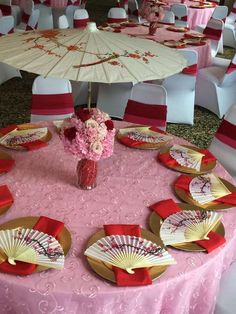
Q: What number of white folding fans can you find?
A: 7